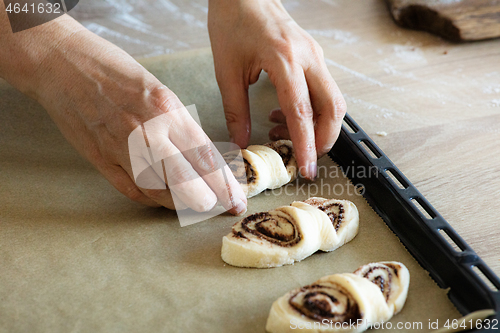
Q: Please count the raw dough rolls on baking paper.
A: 3